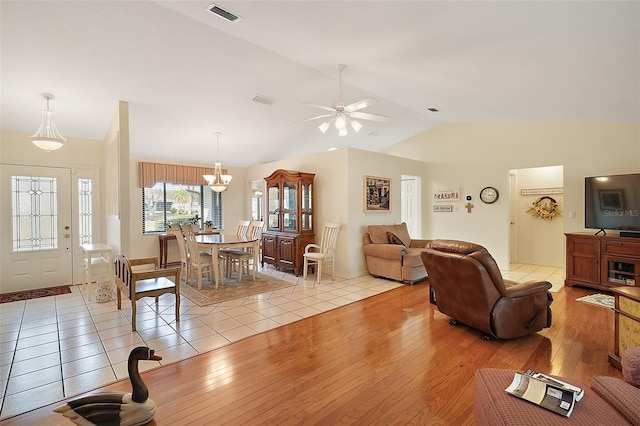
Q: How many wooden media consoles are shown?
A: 1